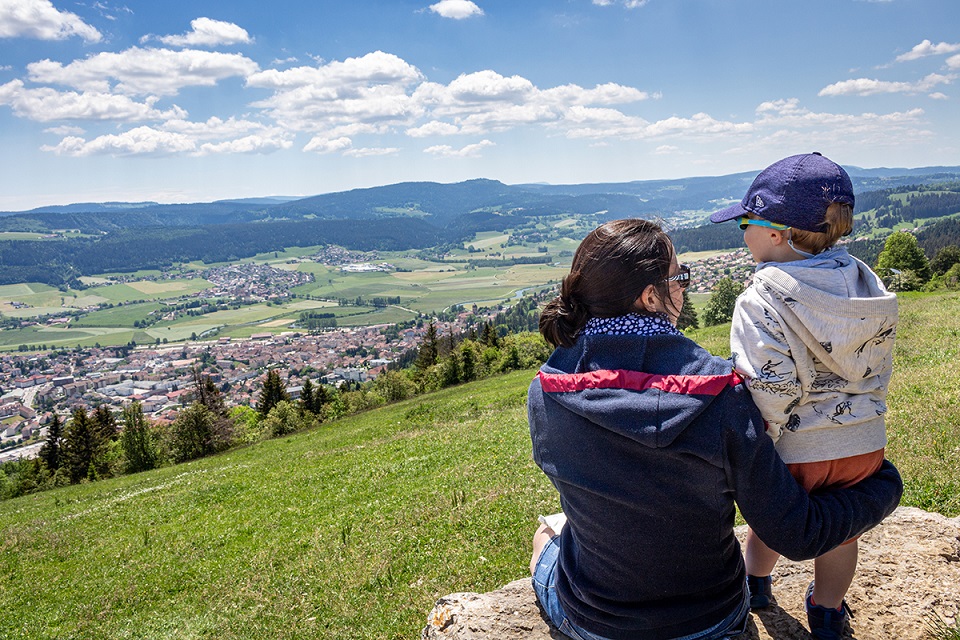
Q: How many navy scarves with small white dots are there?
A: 1